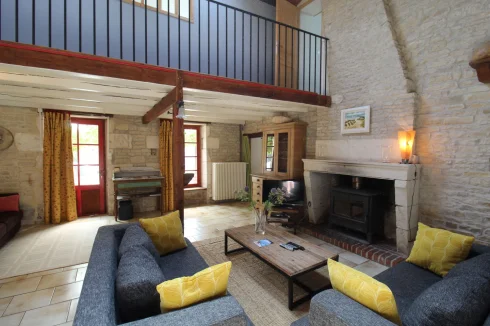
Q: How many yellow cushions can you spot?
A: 4